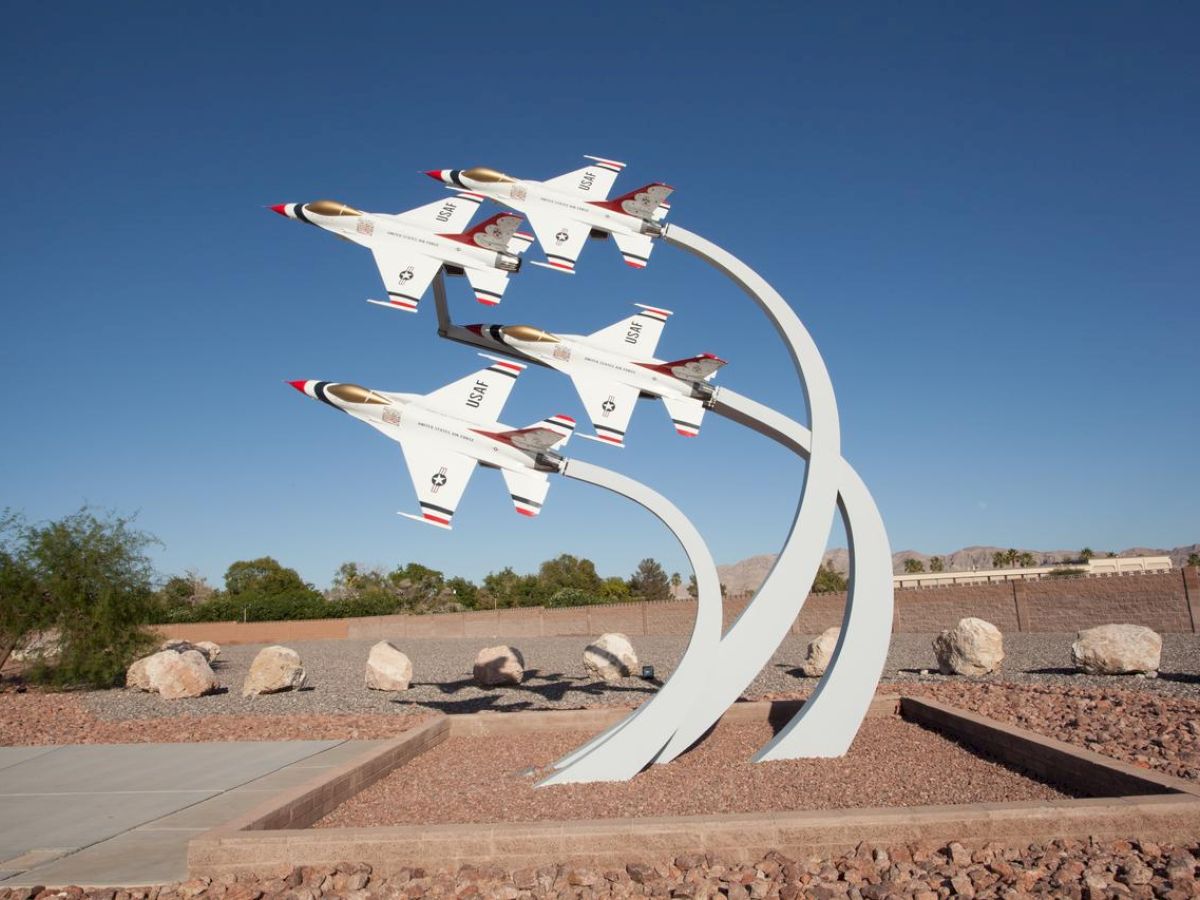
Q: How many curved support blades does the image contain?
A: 3